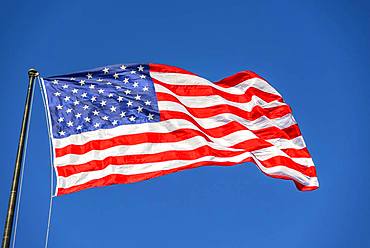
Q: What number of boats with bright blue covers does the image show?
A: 0